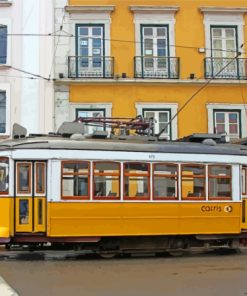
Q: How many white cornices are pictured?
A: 3